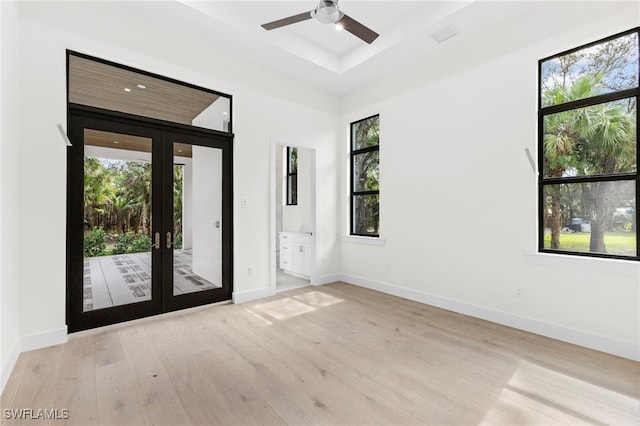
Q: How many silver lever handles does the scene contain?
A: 2